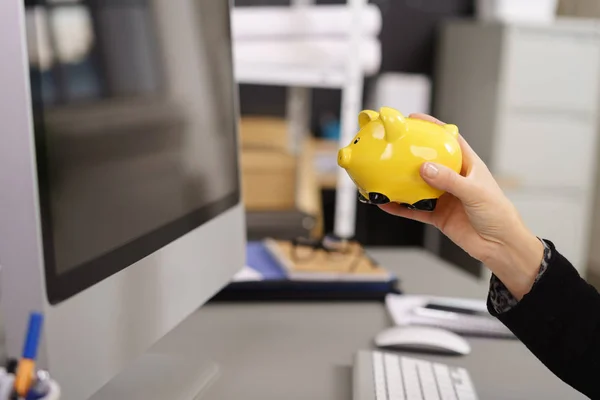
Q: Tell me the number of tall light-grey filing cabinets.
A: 1